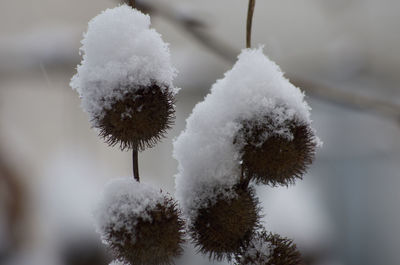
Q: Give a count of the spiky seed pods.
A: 5